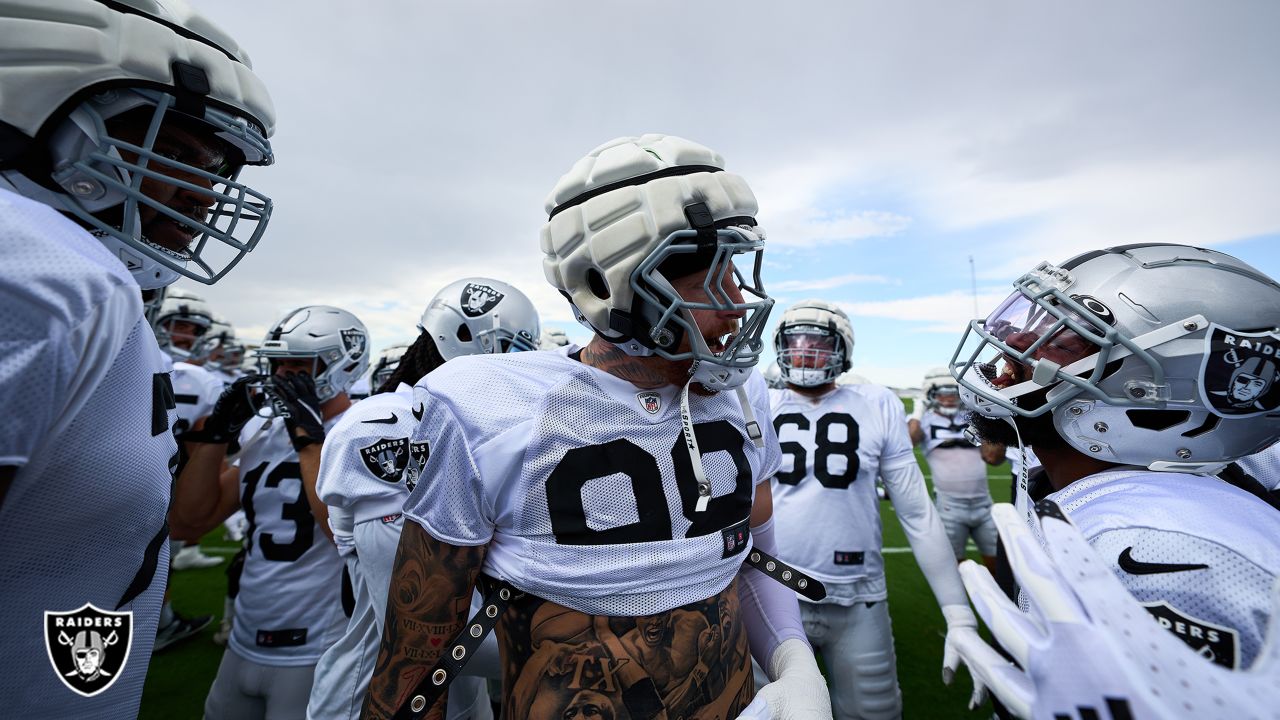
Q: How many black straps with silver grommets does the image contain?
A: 2